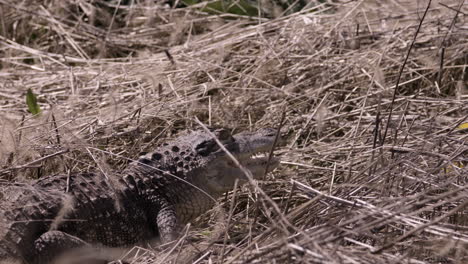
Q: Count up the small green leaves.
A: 1